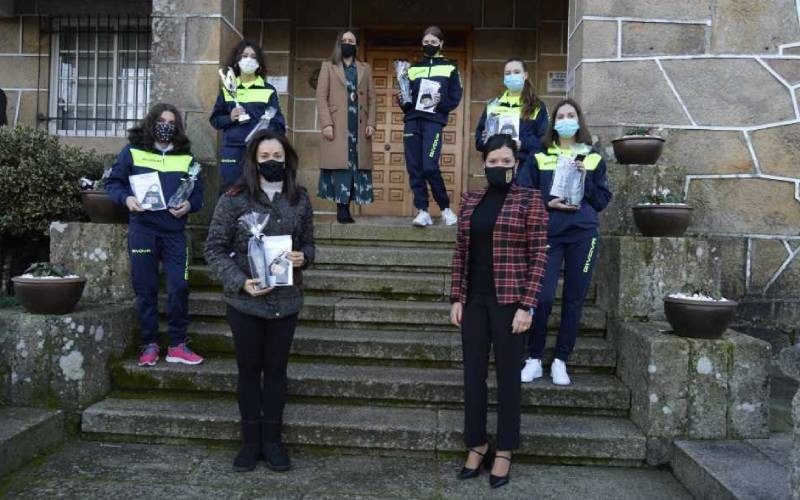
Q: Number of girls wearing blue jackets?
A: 5